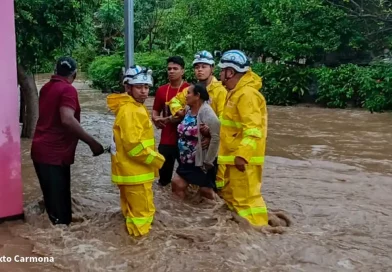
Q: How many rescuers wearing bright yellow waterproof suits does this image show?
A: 3